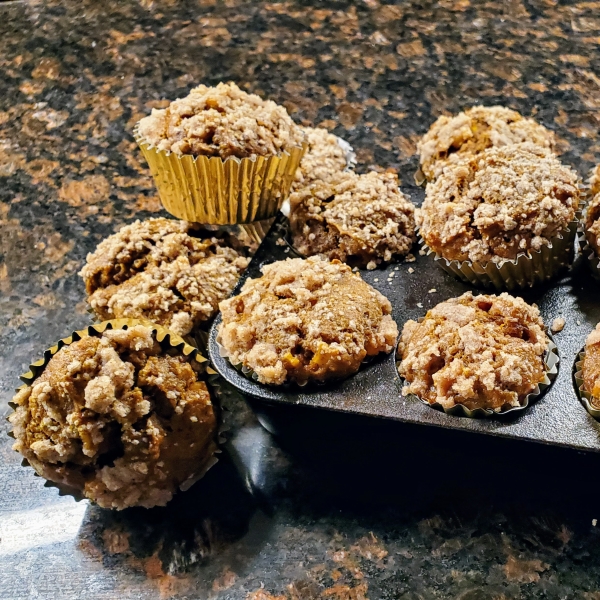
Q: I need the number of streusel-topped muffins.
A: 11